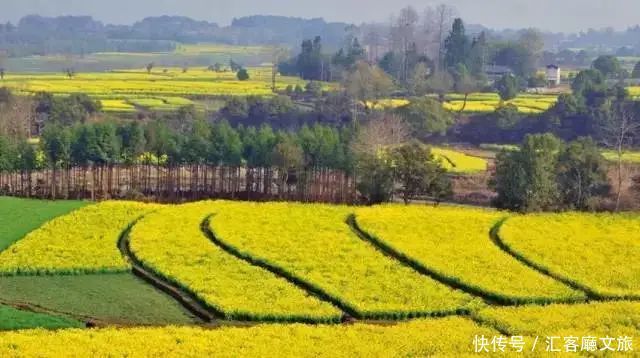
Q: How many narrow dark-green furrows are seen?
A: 4